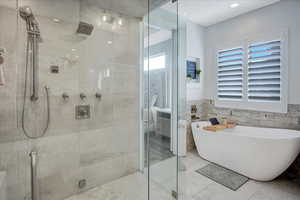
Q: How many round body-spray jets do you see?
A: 3